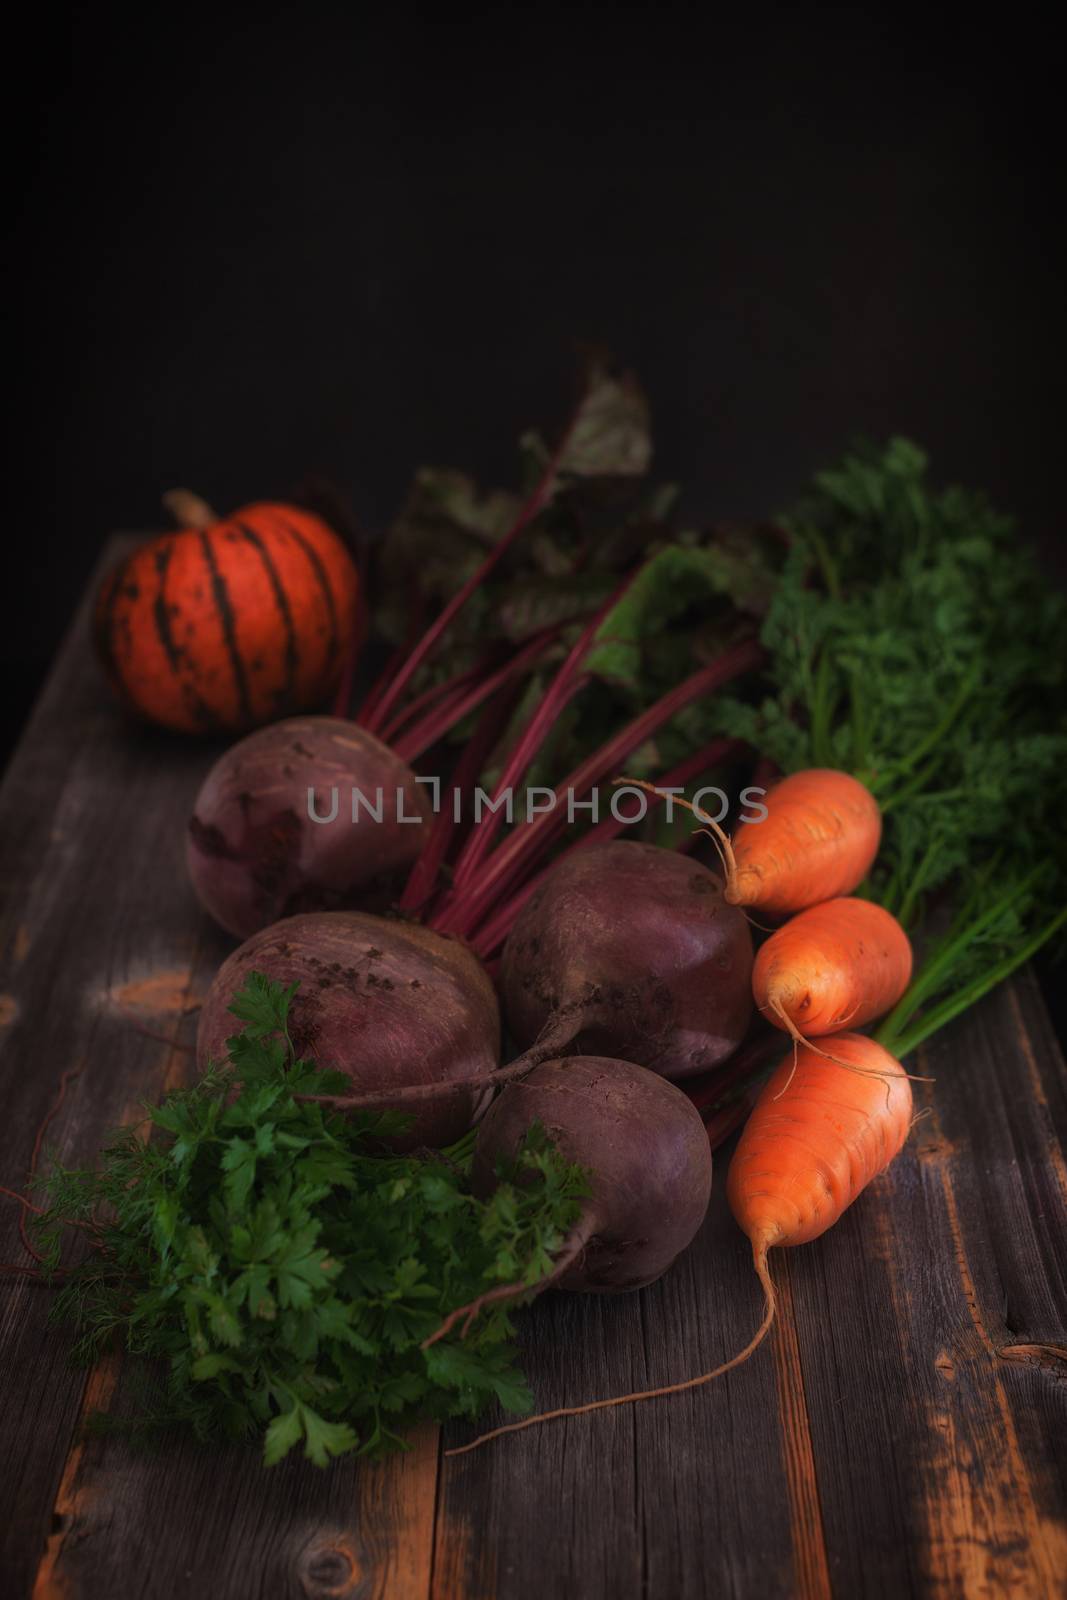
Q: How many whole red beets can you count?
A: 4